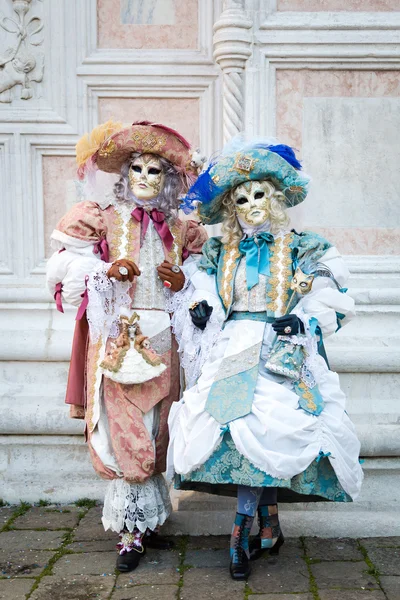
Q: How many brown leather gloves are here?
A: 2